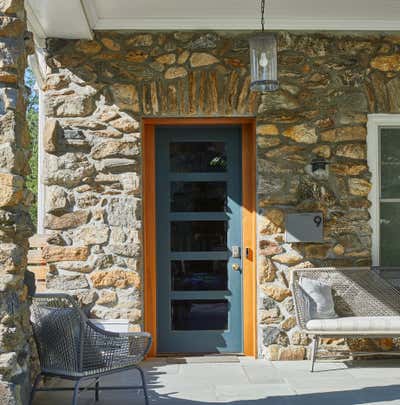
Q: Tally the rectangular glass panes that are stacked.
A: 5